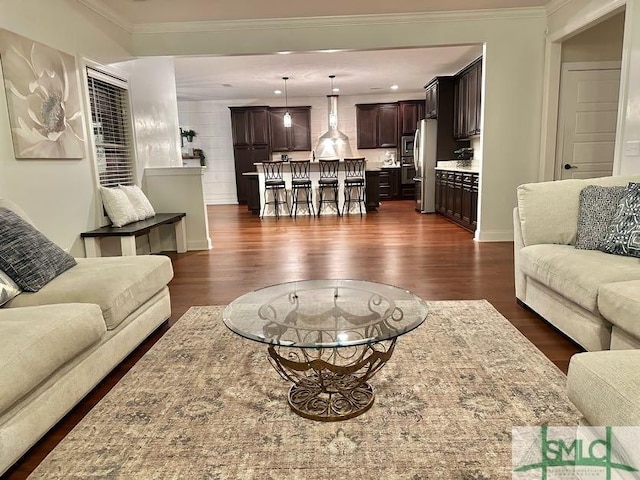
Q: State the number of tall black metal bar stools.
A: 4